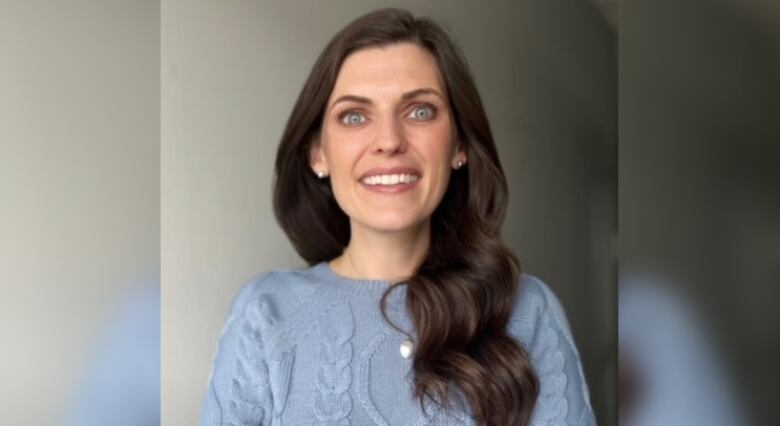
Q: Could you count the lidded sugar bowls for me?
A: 0